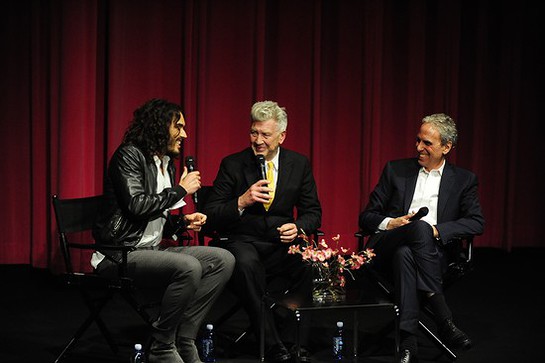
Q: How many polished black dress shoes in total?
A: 4